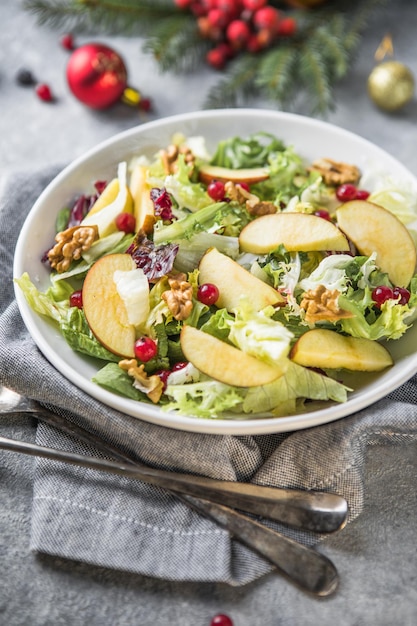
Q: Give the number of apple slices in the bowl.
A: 9